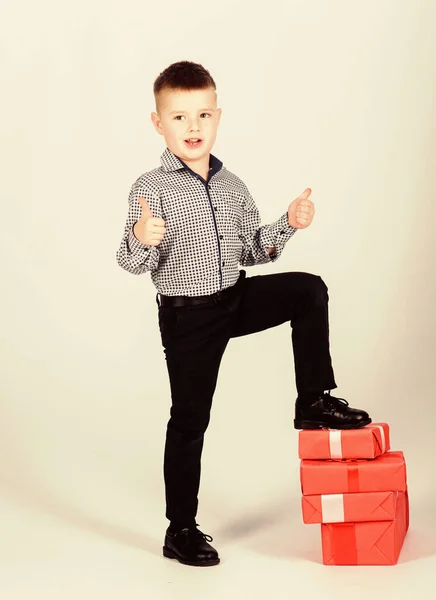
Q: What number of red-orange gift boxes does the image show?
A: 4